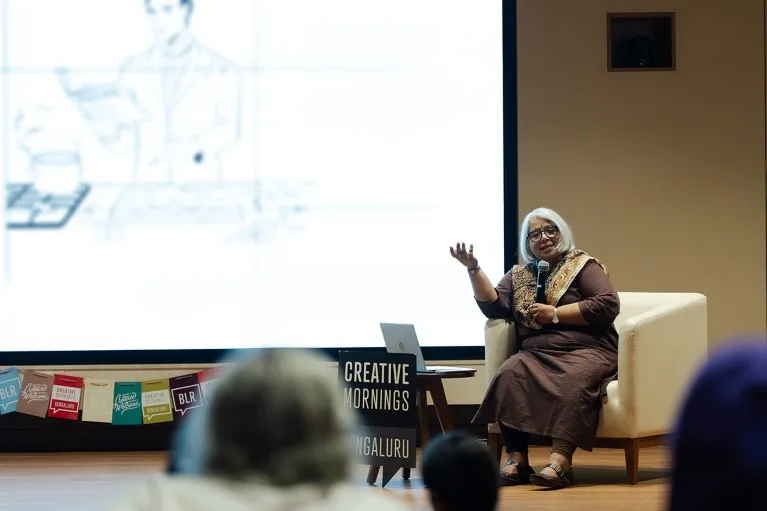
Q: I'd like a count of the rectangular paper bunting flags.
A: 8